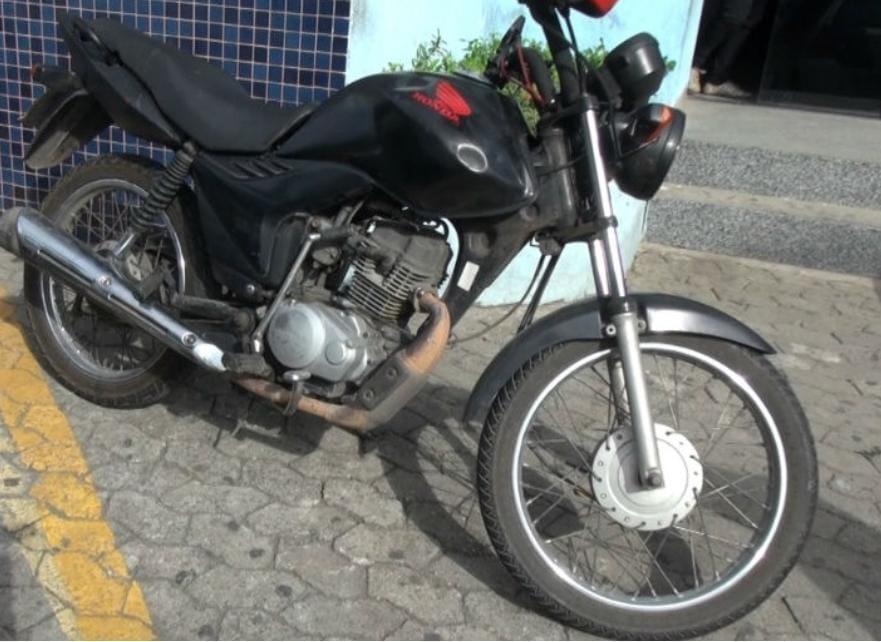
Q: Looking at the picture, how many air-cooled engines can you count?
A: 1